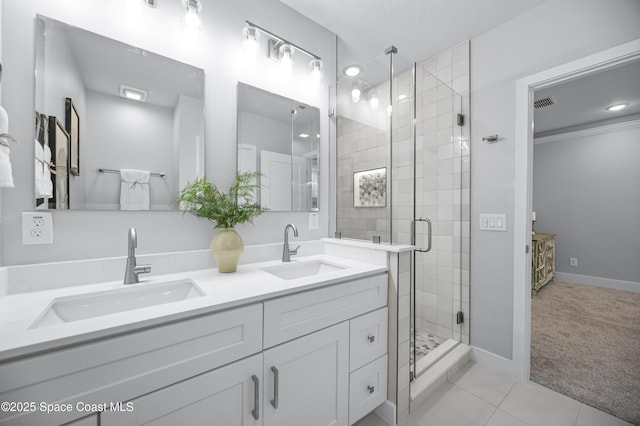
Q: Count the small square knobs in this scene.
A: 2